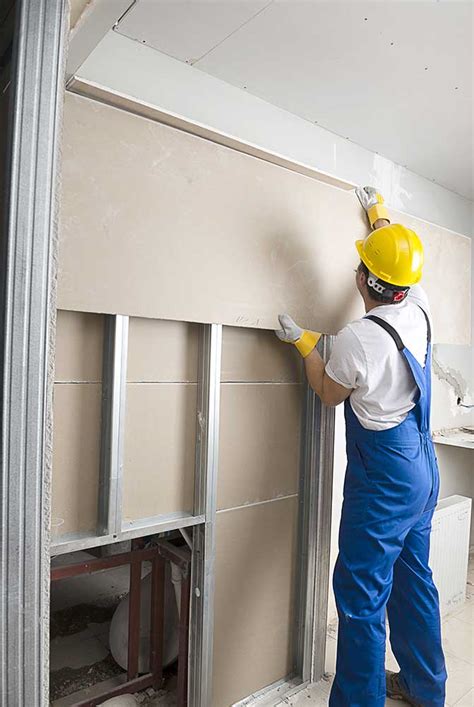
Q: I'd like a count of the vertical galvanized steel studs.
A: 4